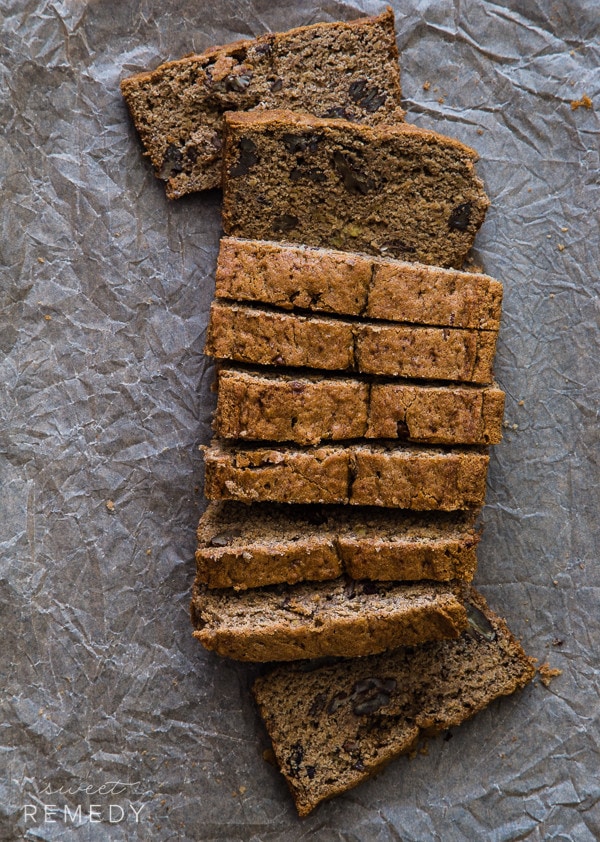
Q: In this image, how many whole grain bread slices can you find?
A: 9